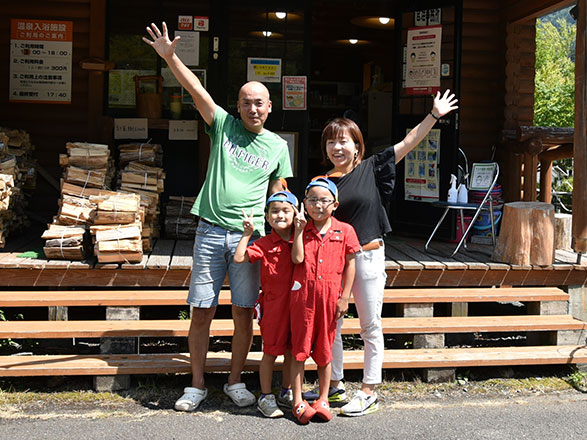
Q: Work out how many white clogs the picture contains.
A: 2